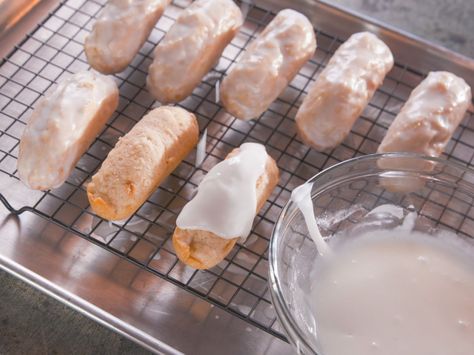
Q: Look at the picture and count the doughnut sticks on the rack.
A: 8